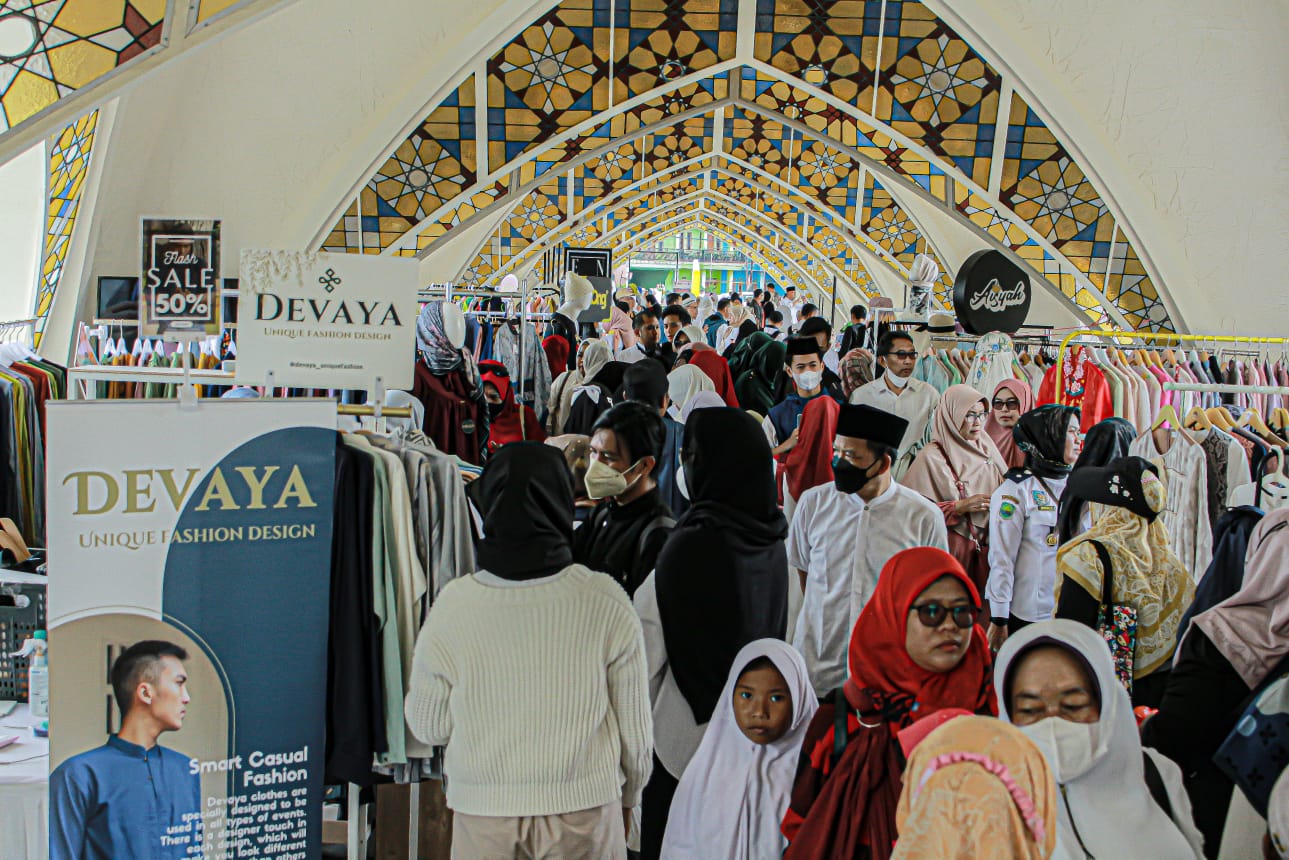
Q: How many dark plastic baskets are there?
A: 1